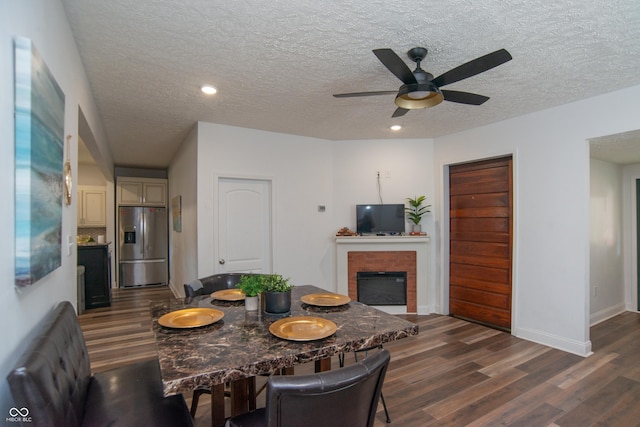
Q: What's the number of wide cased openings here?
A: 2